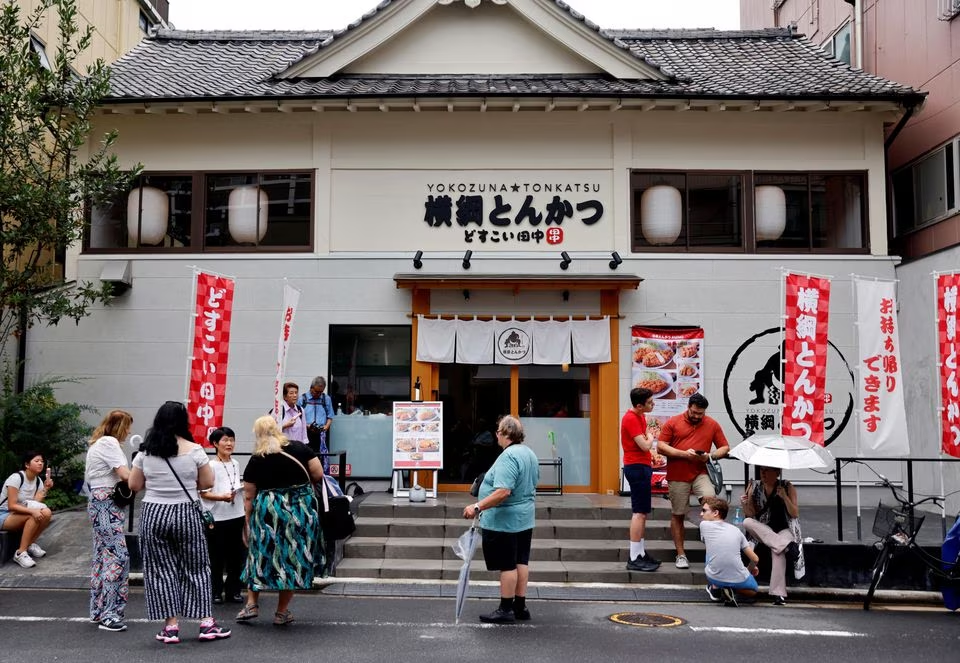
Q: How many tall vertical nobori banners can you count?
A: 5